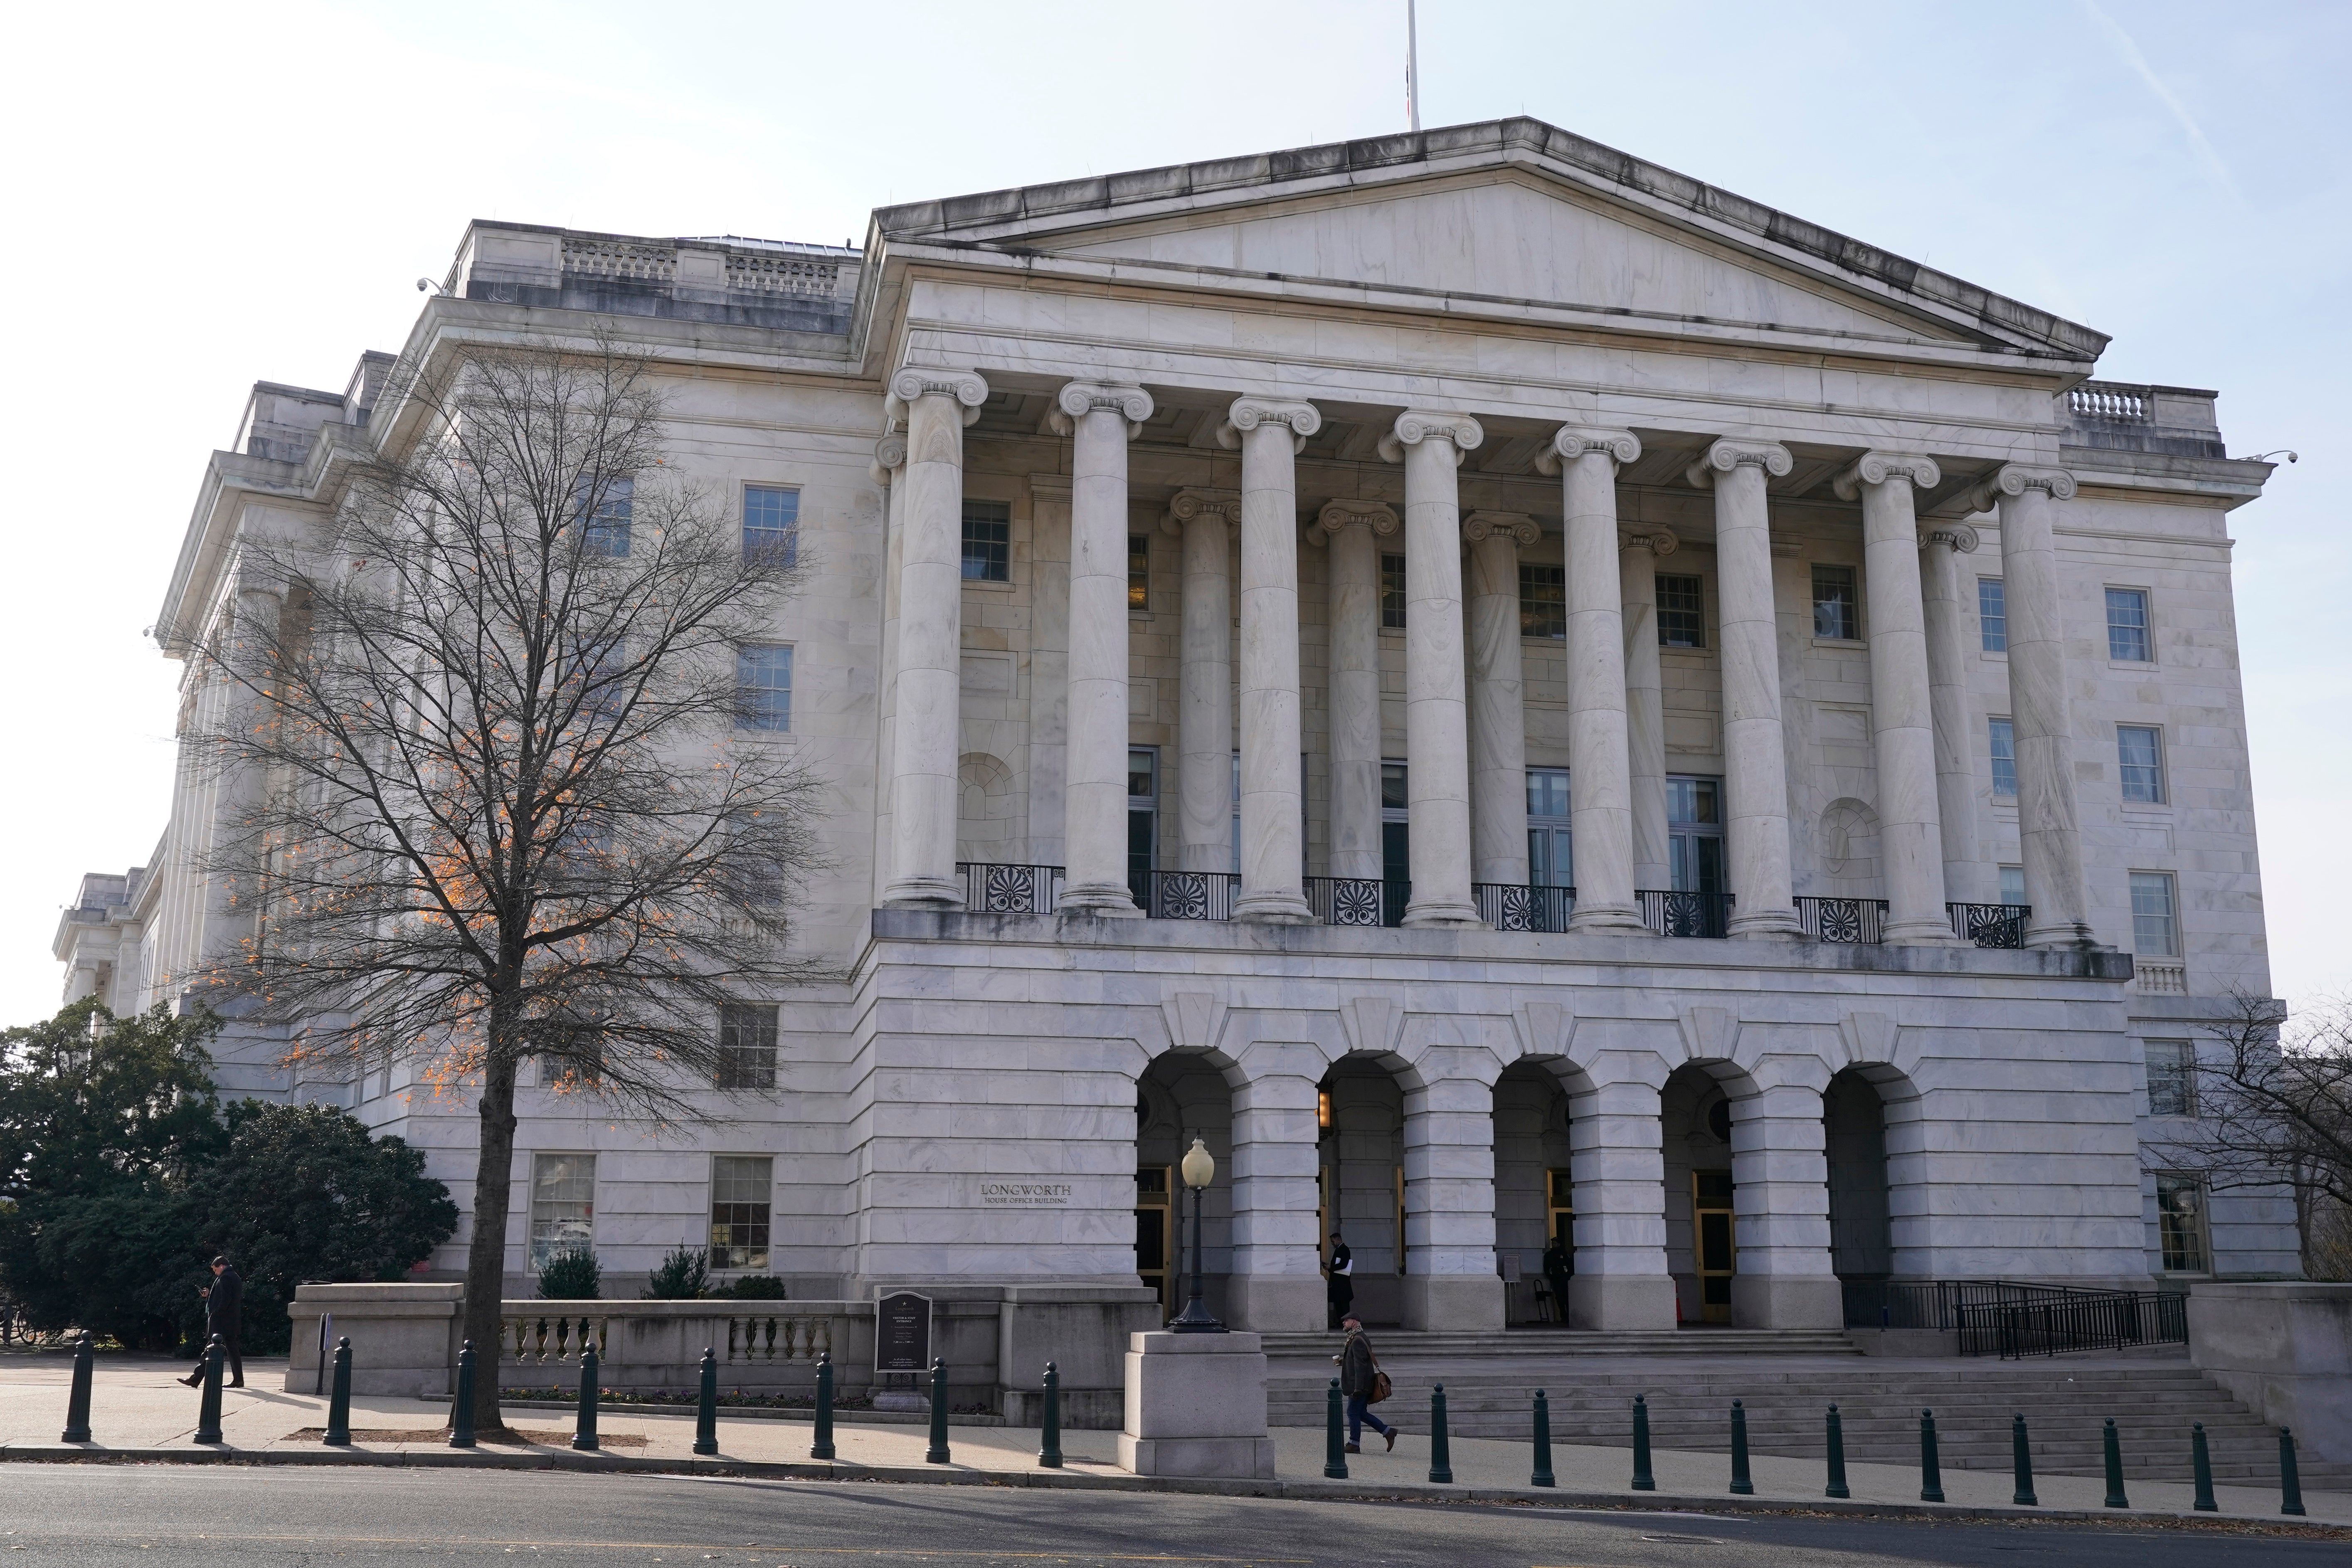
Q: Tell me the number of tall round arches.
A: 5